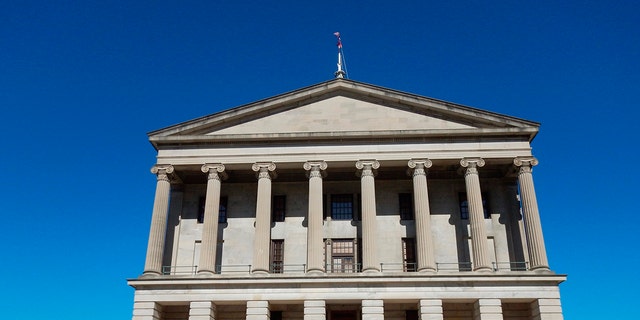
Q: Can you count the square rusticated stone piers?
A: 8